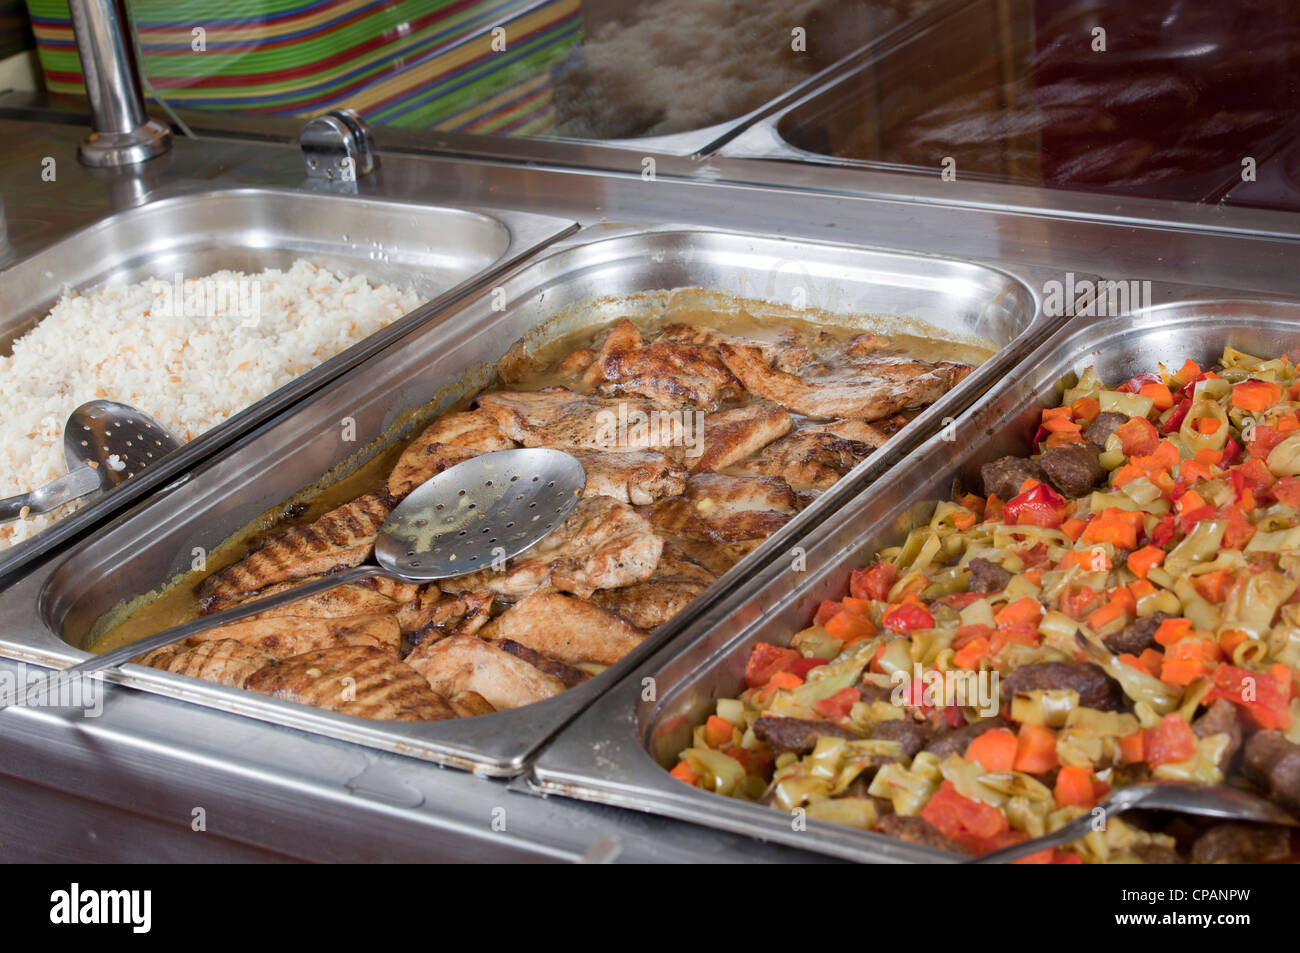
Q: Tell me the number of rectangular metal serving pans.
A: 3